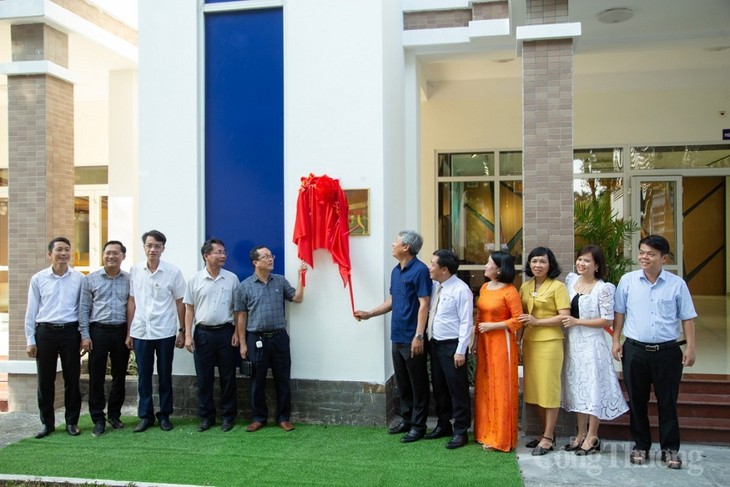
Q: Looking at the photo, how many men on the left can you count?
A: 5